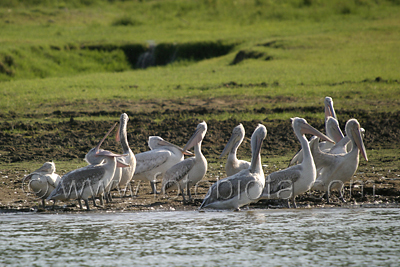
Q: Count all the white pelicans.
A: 12